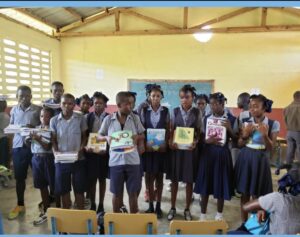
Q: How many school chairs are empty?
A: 3